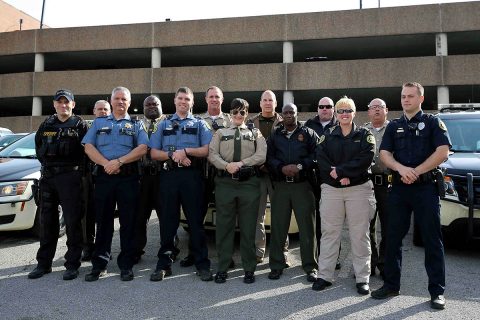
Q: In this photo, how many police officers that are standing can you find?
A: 13